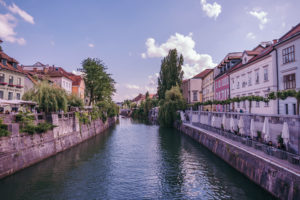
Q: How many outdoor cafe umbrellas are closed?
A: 7